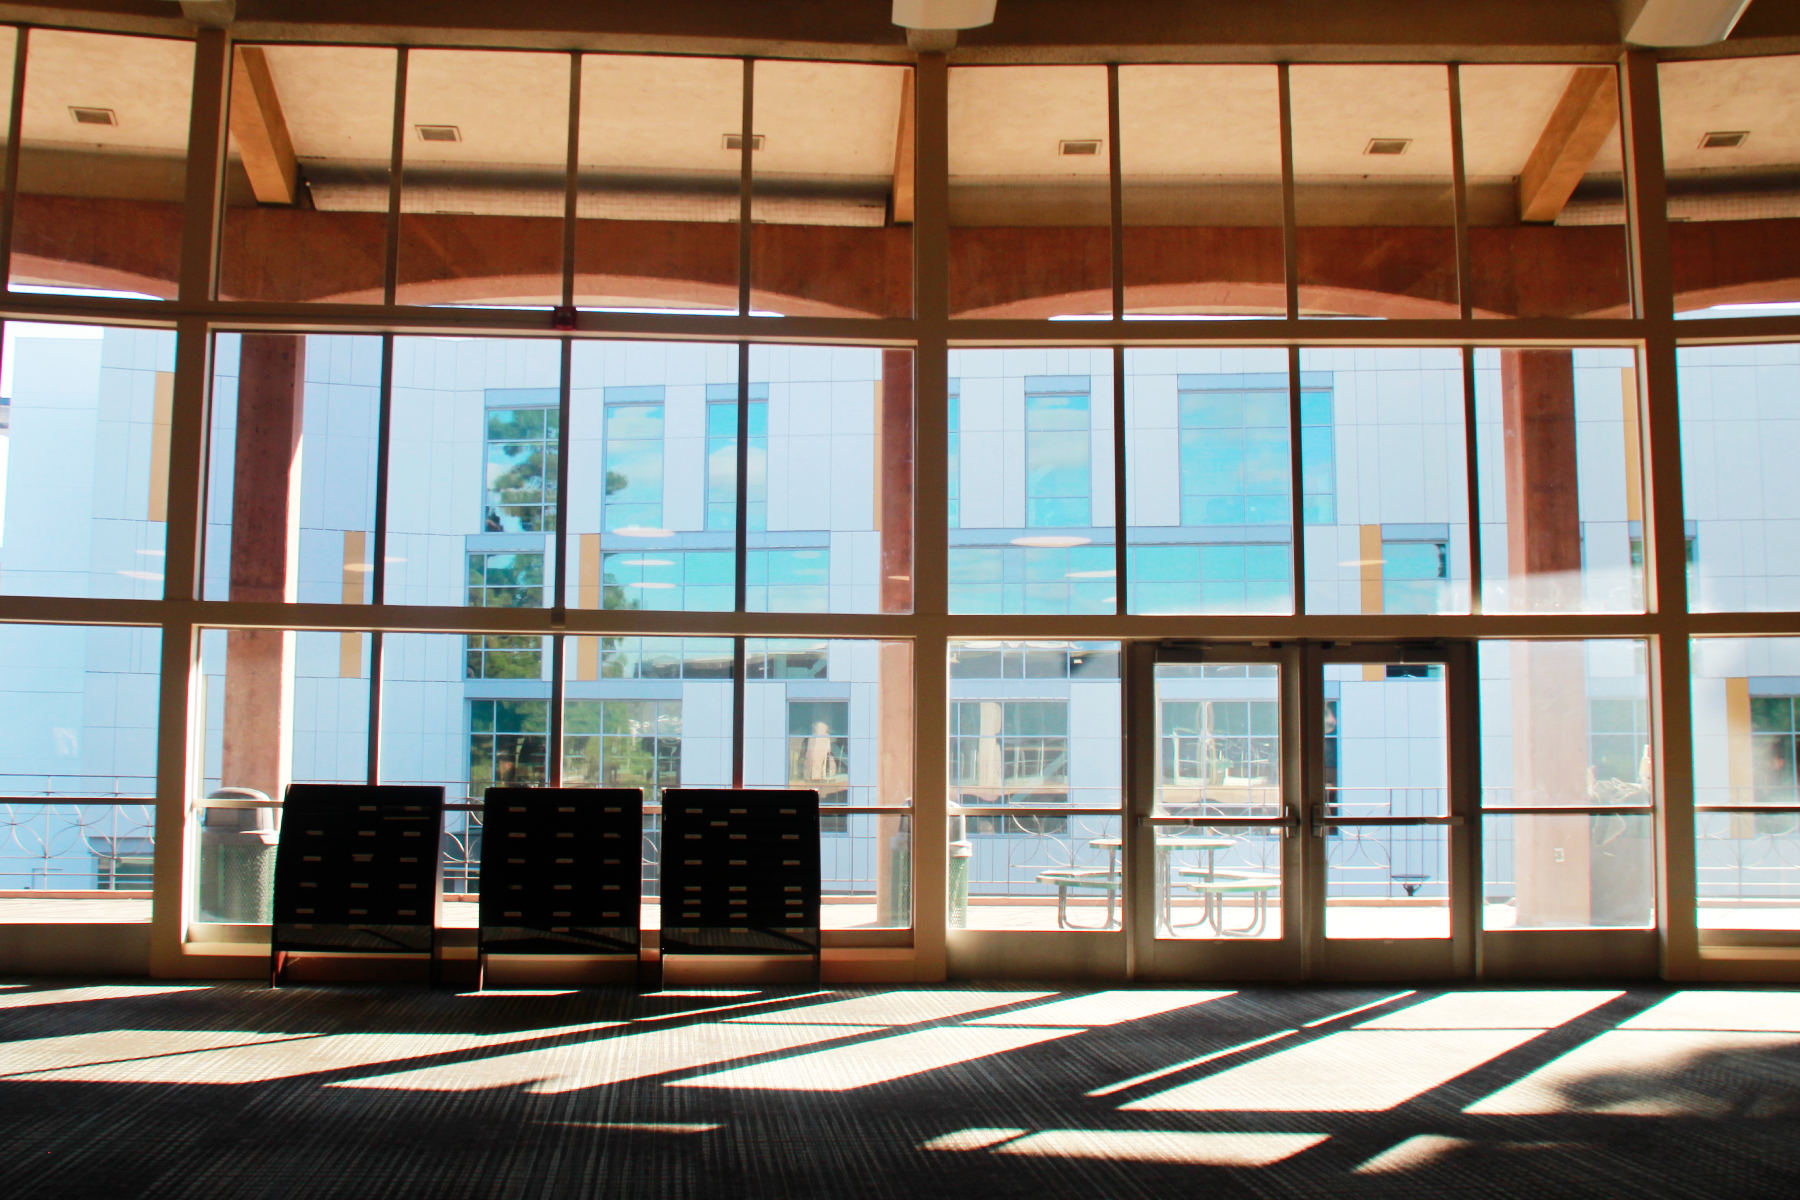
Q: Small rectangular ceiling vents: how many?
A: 6